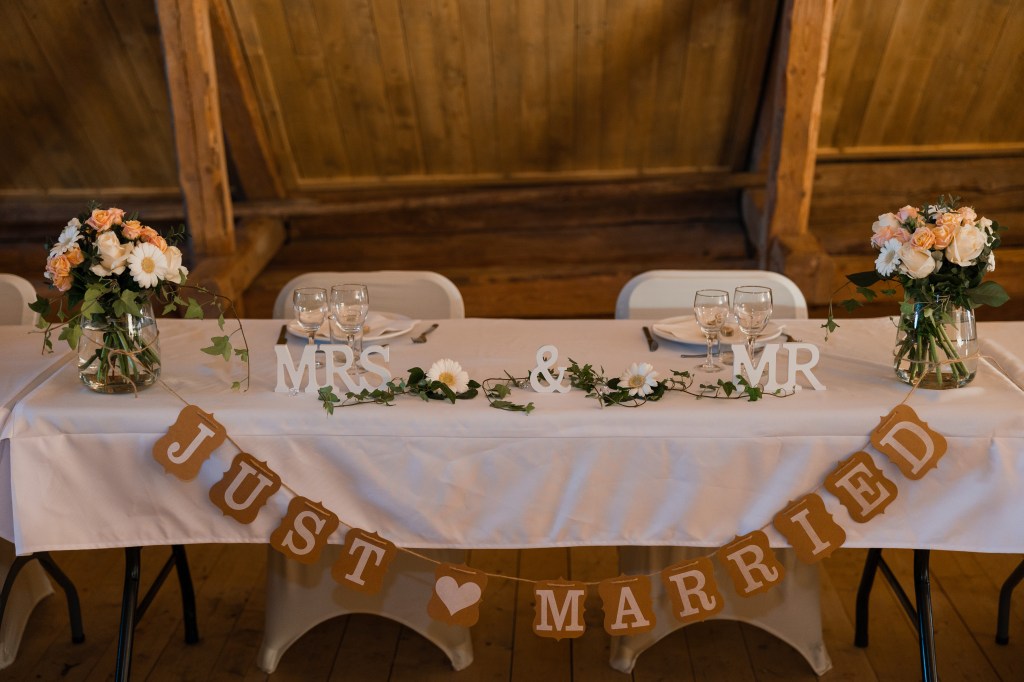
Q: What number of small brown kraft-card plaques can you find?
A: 12